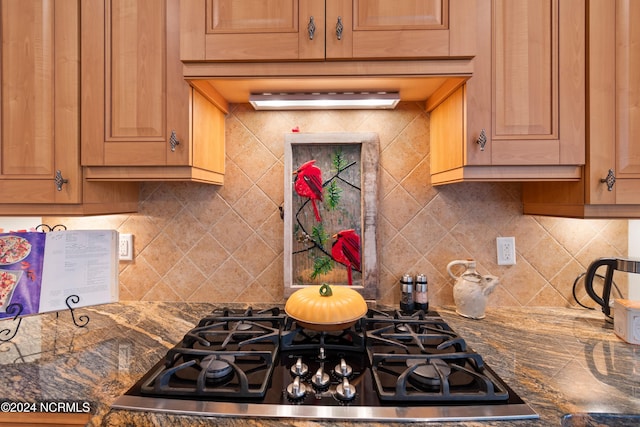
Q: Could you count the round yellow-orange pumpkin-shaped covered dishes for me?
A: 1